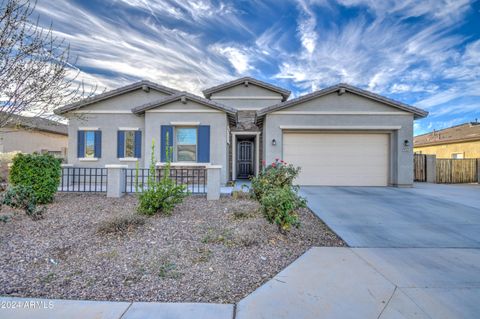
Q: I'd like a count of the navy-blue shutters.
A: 6